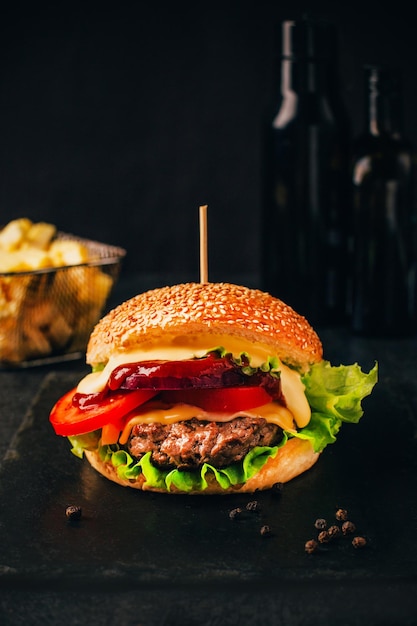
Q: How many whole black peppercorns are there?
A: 12